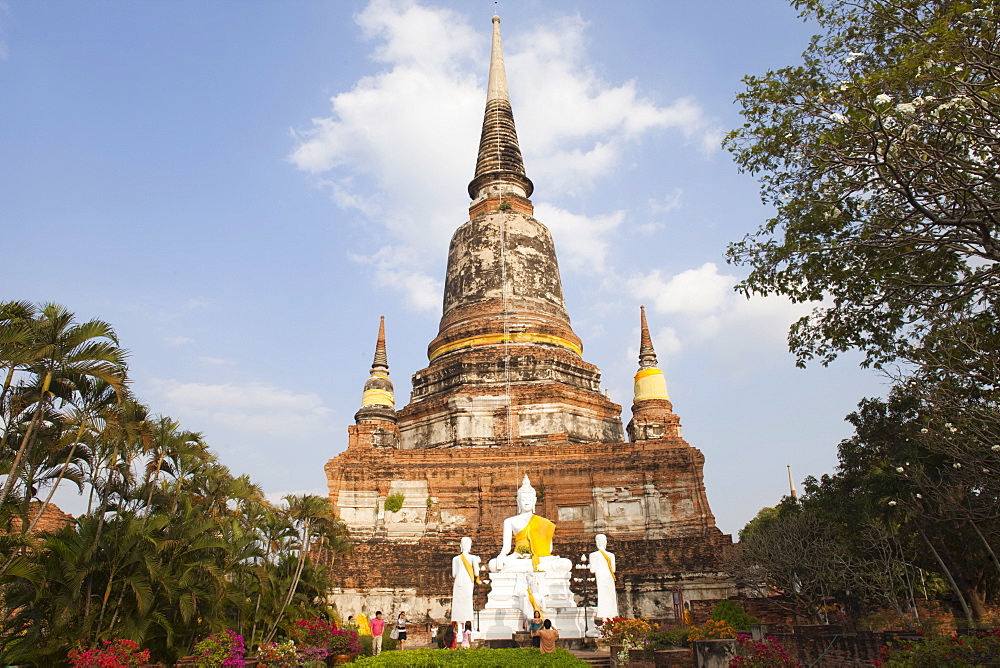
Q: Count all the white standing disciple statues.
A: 2